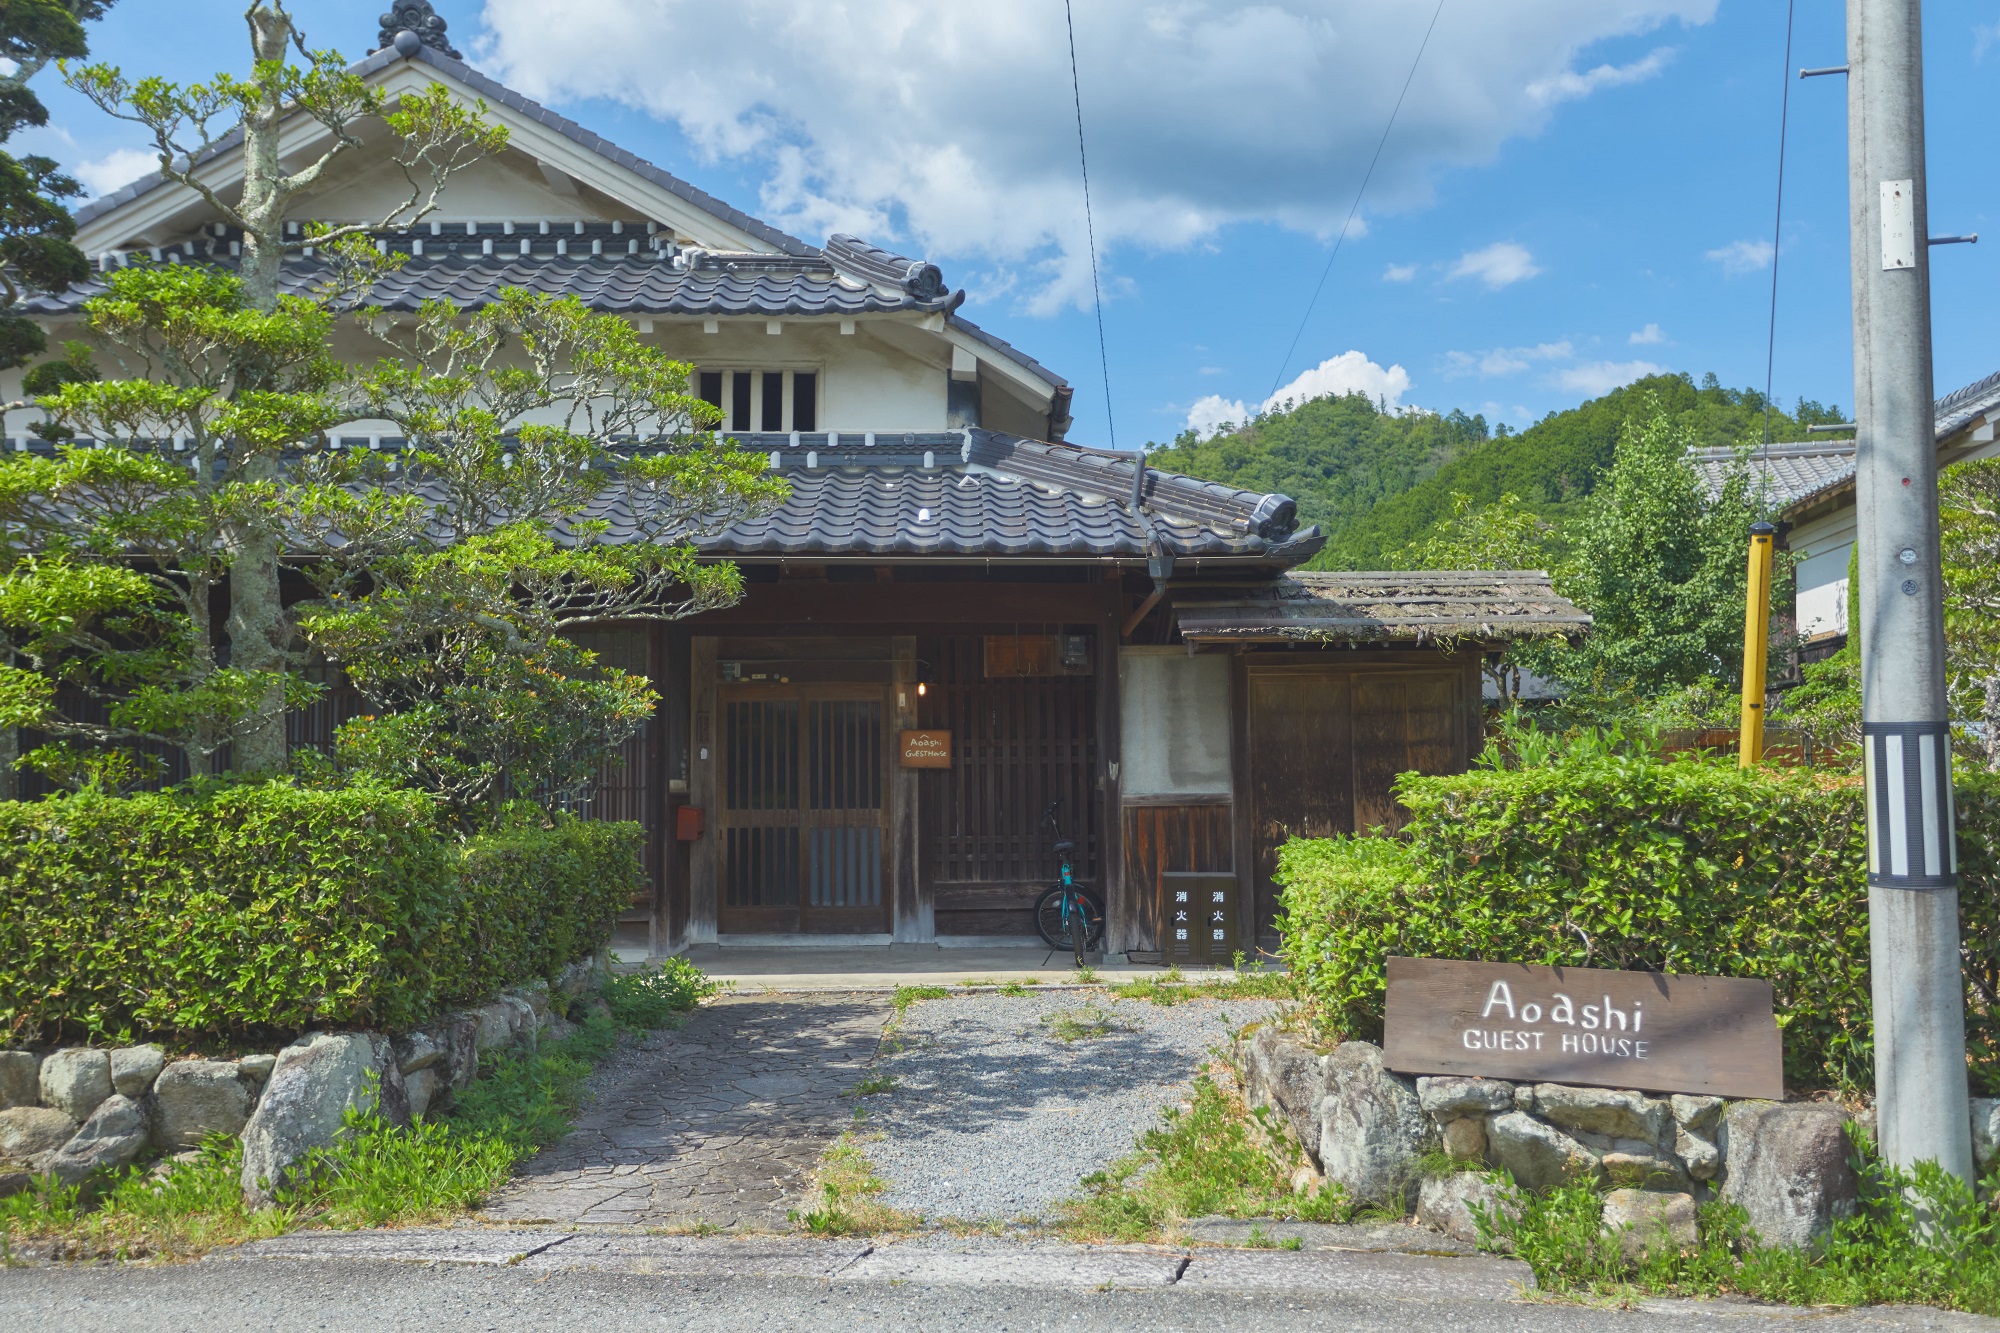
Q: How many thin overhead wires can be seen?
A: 3